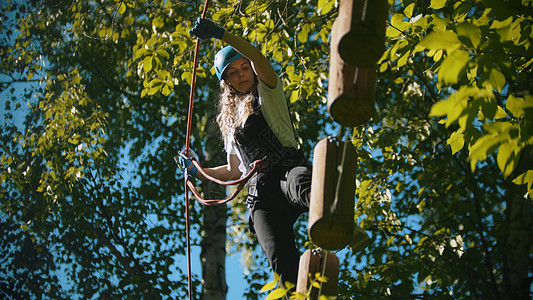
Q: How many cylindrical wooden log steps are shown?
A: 4